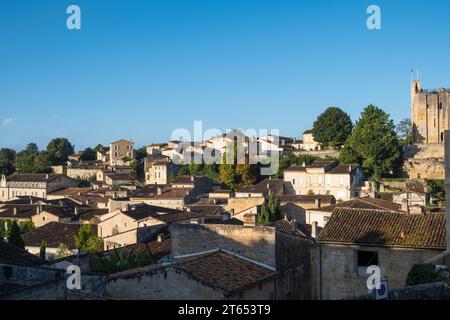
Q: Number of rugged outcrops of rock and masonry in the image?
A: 1